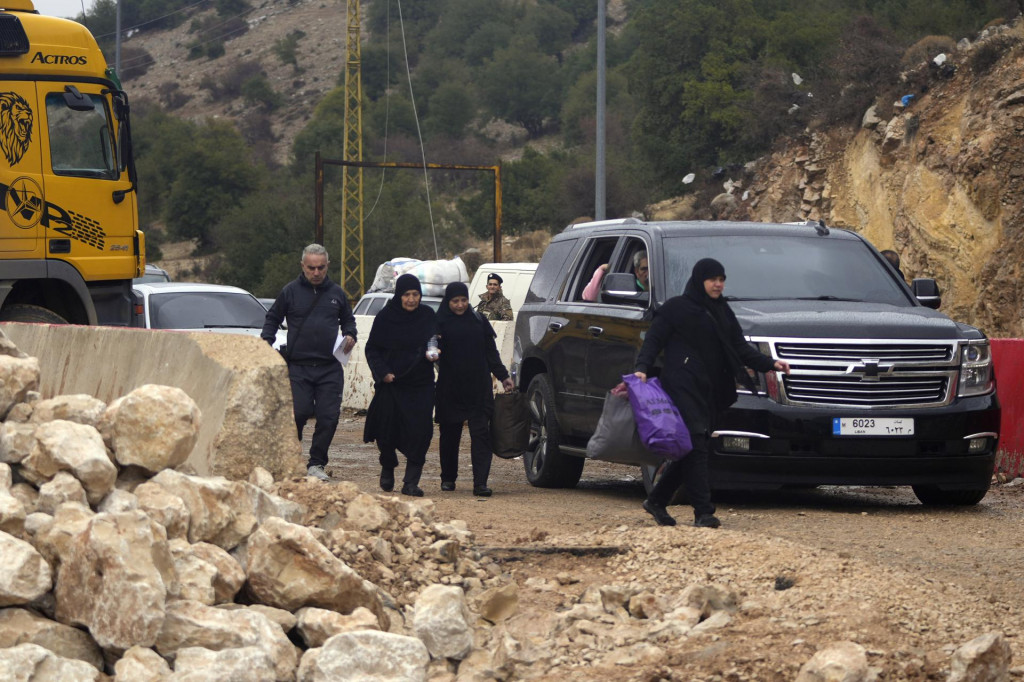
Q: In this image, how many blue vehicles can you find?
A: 0